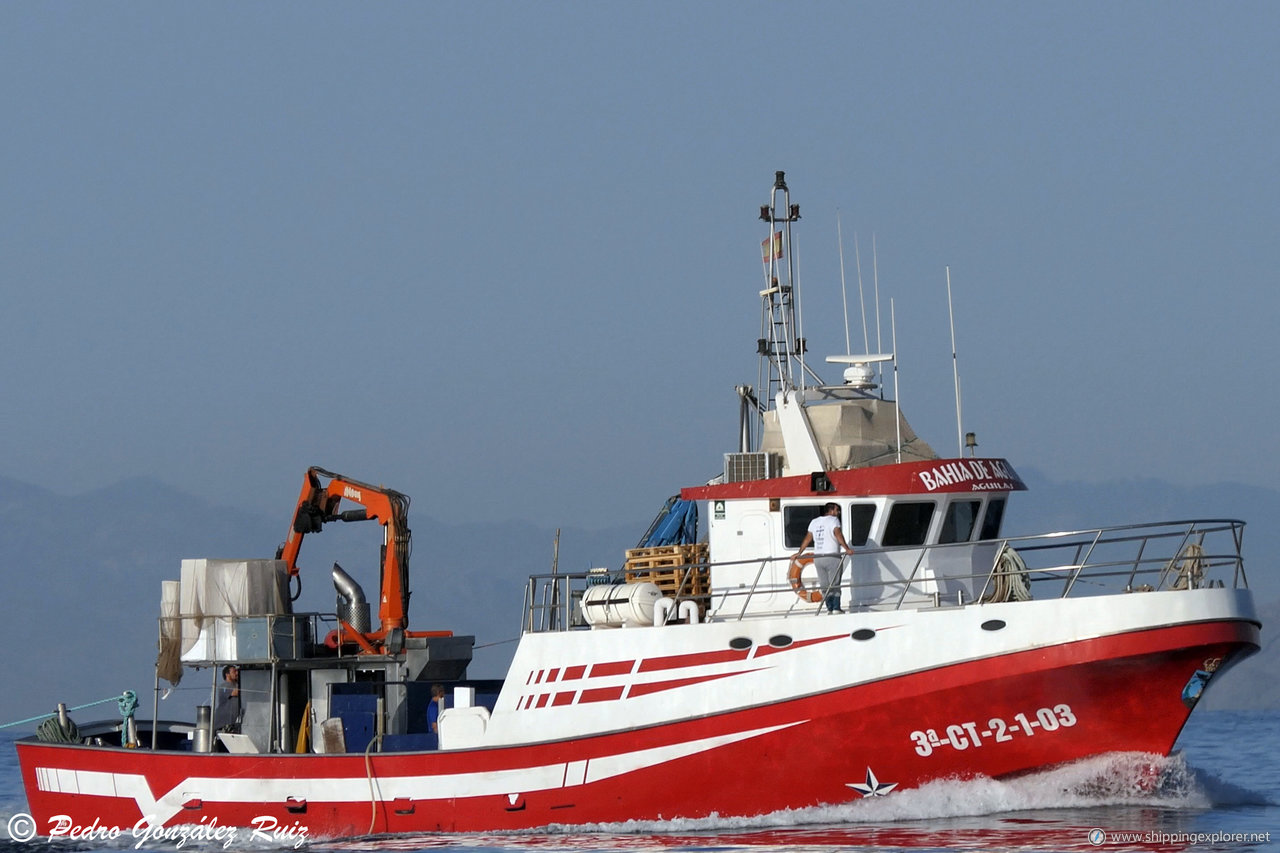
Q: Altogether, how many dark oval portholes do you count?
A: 4